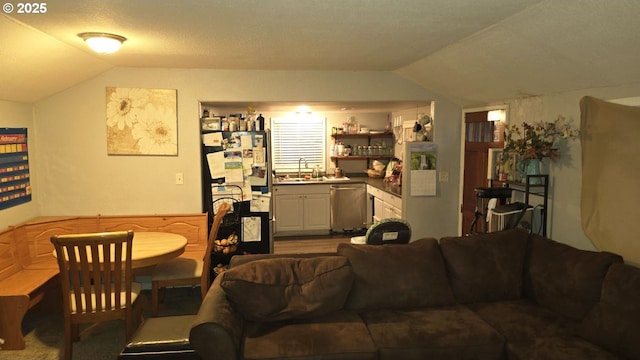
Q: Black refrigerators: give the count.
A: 1